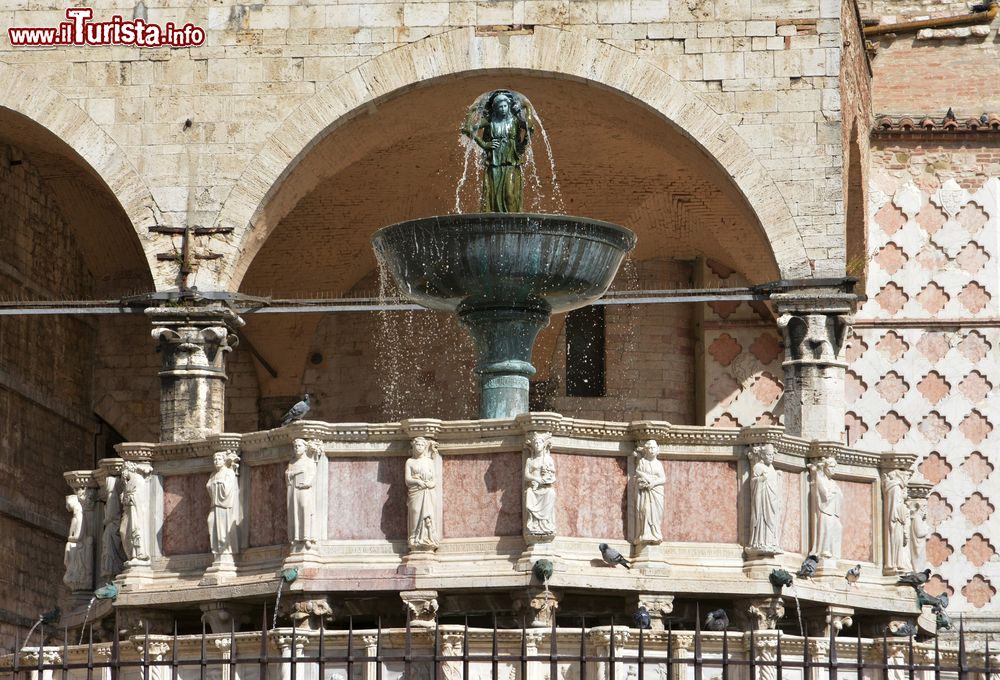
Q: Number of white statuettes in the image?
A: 12